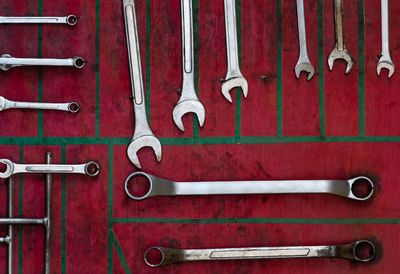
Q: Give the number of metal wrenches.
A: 12